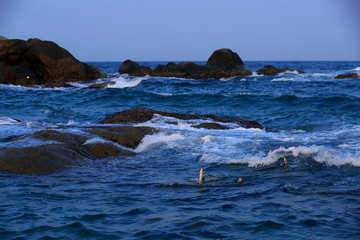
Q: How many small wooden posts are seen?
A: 3